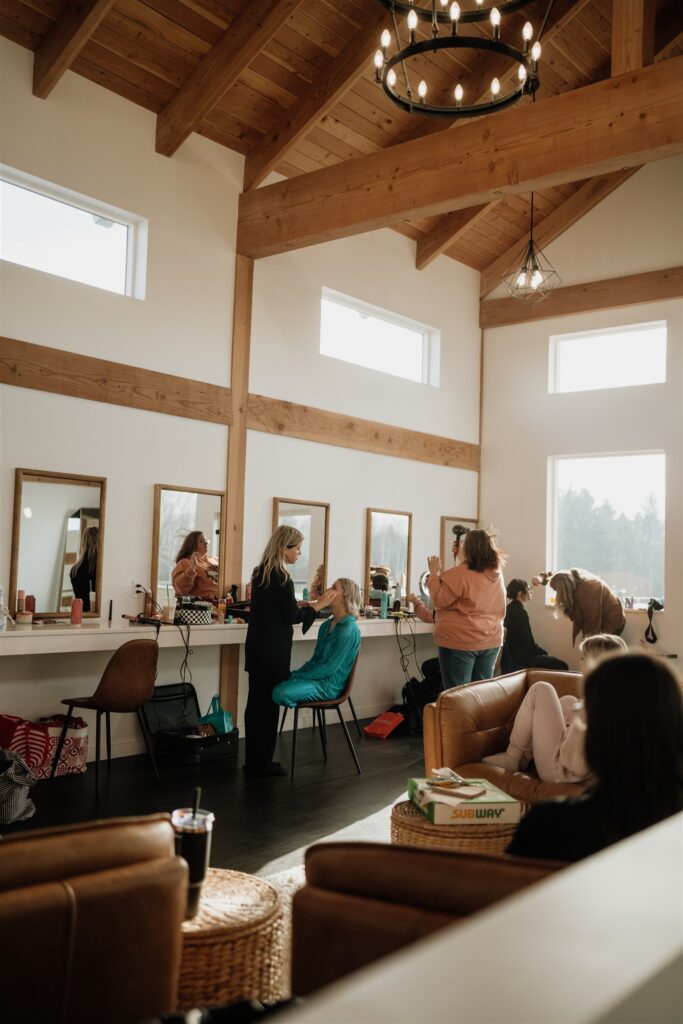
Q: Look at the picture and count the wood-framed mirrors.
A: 5